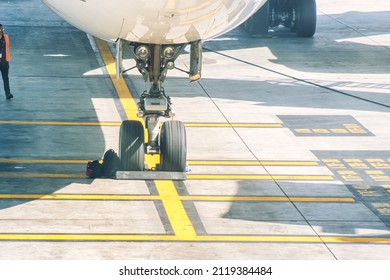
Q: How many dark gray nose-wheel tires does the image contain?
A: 2